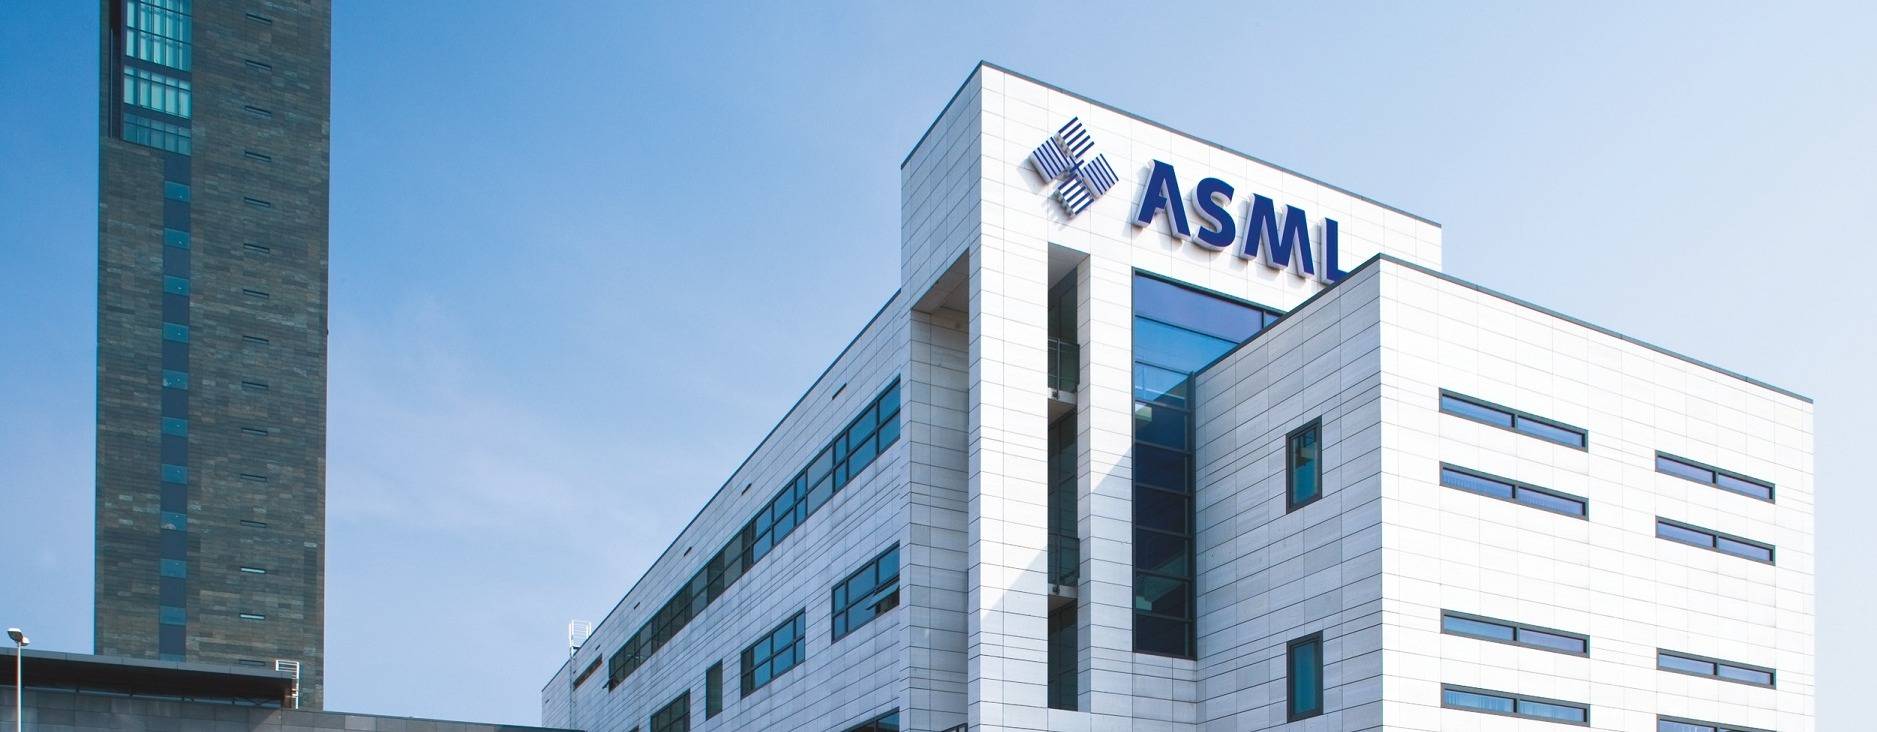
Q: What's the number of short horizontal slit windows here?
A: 15